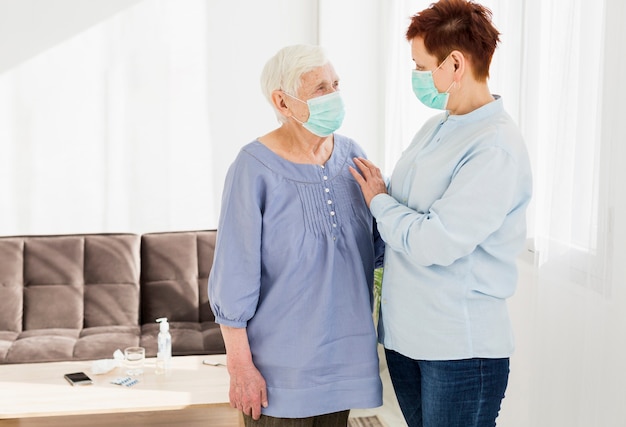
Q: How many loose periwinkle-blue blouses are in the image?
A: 1